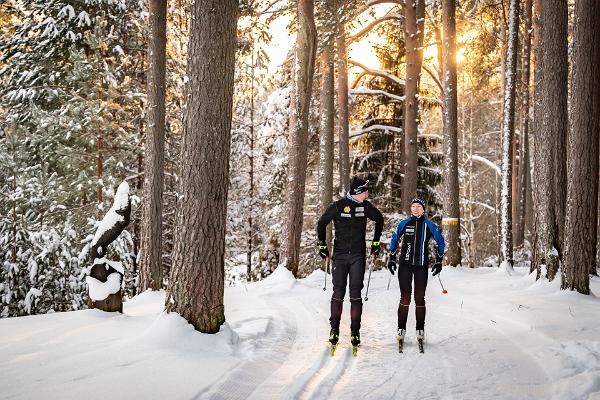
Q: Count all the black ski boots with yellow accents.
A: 2